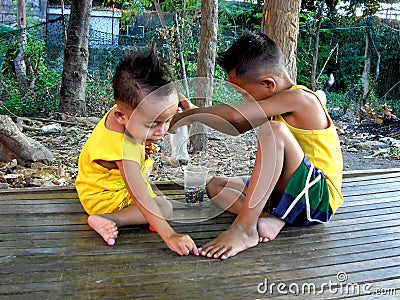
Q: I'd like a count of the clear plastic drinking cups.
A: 1